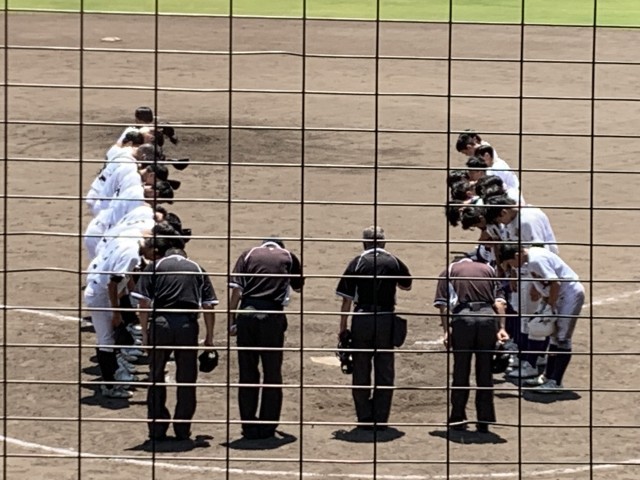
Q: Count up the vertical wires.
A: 9